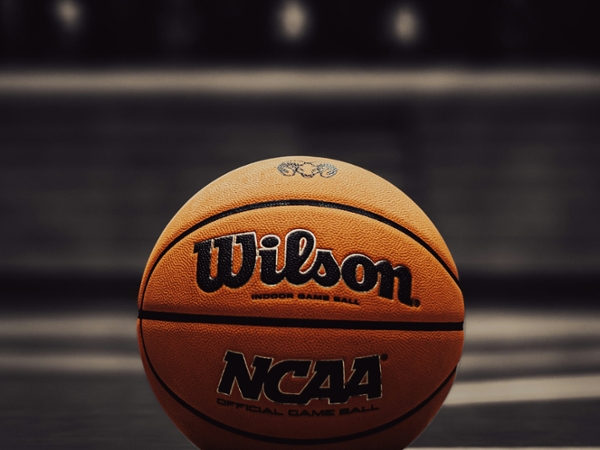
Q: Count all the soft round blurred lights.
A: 3